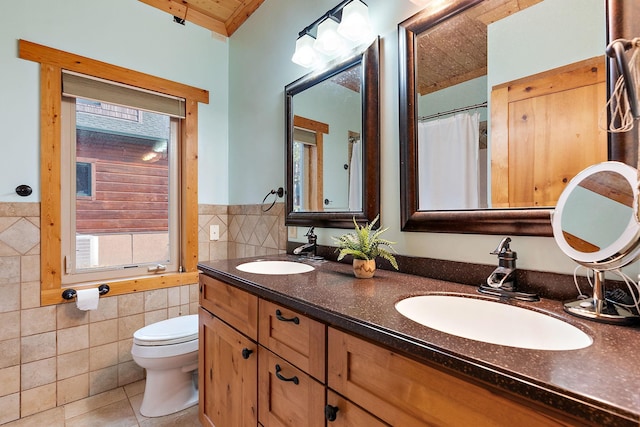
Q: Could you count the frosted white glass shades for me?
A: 3